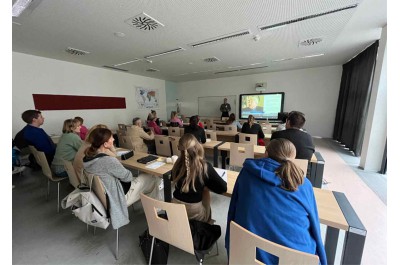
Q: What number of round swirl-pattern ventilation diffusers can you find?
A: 5